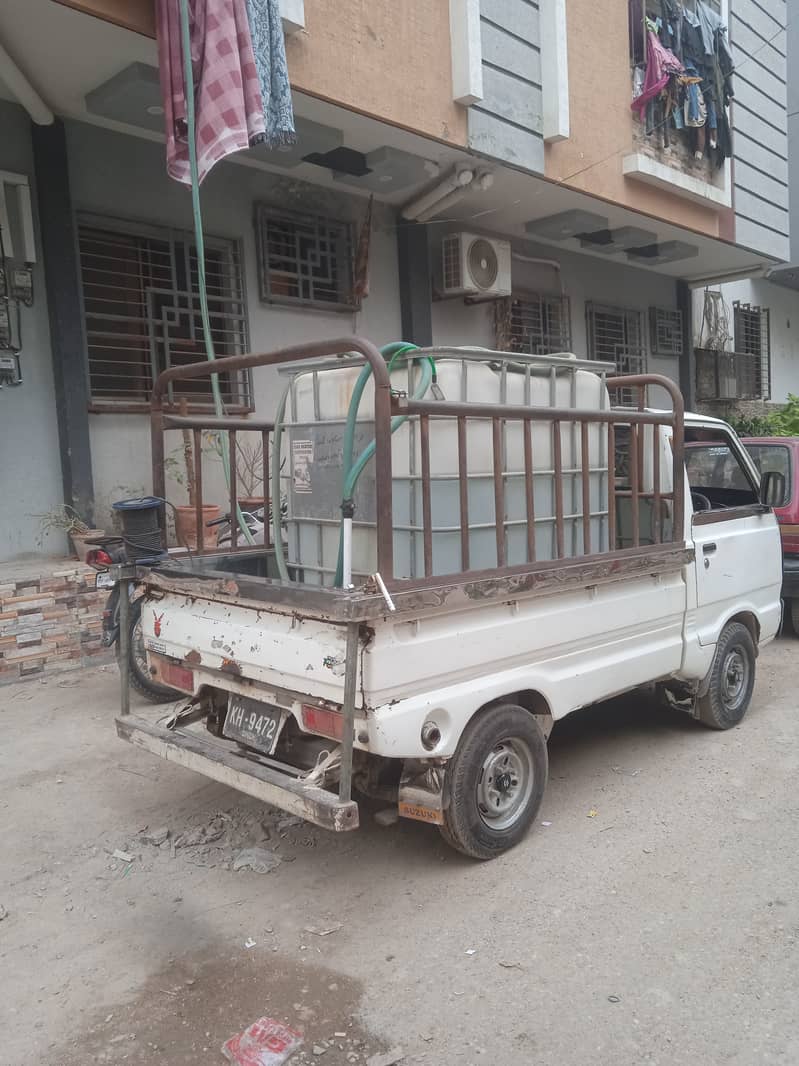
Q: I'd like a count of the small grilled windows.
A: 2